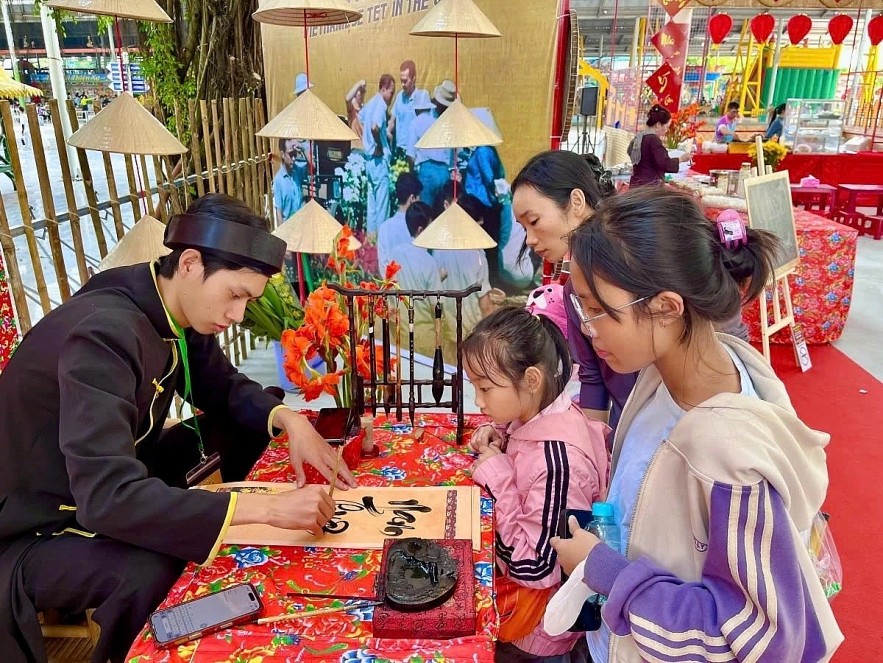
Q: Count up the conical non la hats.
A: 9